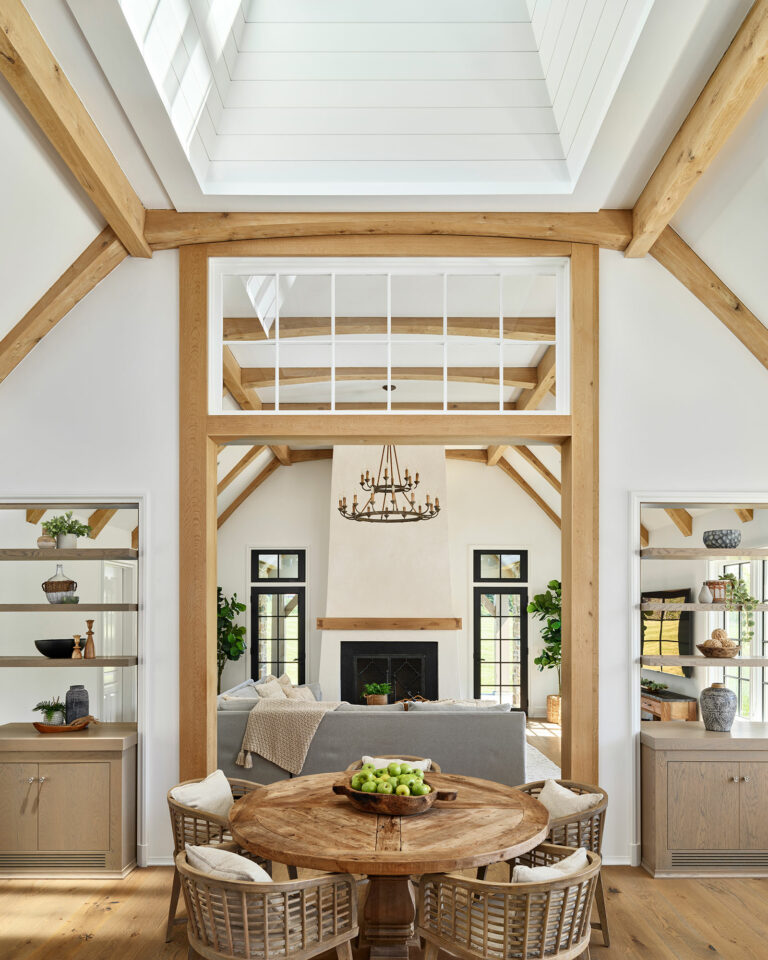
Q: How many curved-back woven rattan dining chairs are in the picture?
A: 5